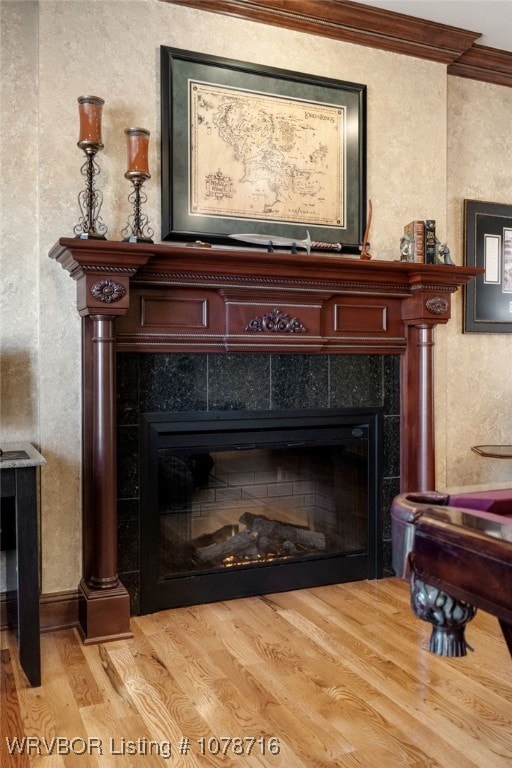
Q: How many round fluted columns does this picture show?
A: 2